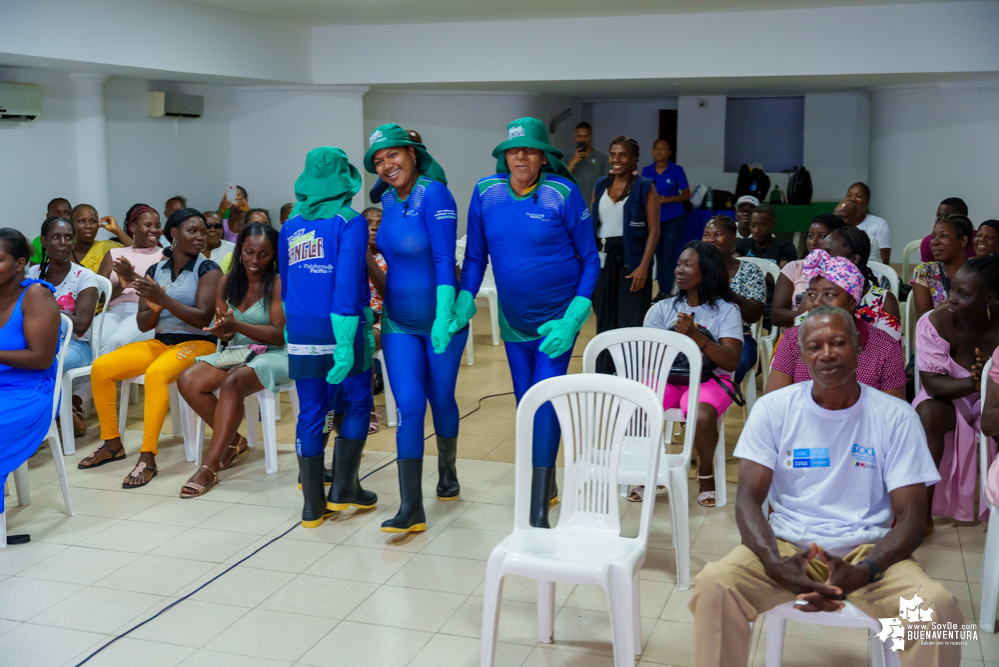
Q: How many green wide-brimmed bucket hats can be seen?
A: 3